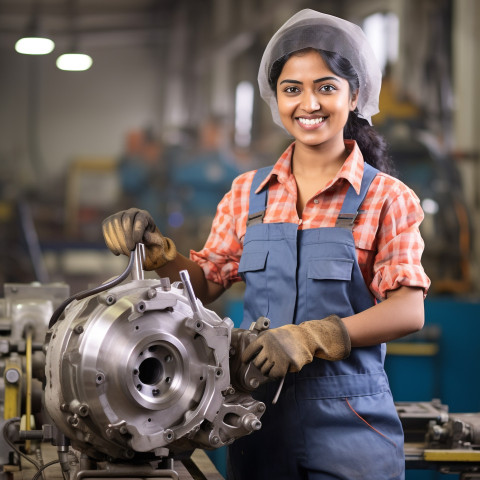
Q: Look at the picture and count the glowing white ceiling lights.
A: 2